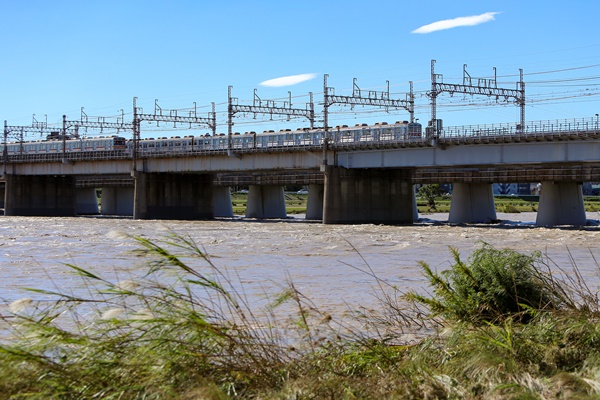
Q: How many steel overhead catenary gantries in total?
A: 6